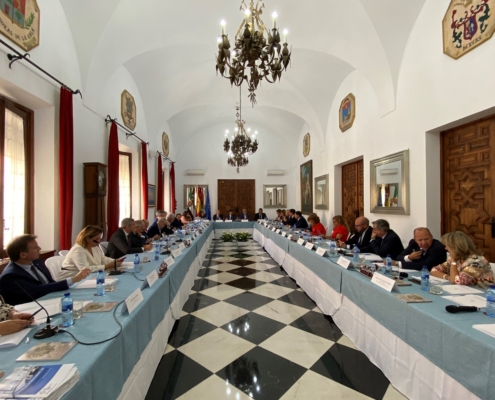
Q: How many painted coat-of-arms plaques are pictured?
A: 6